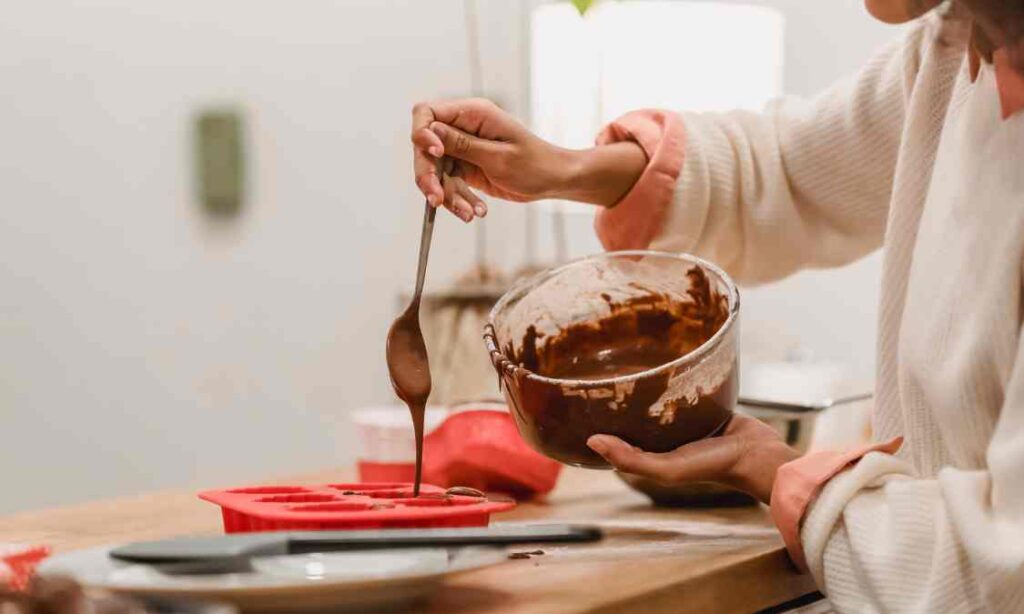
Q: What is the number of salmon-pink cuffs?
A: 2